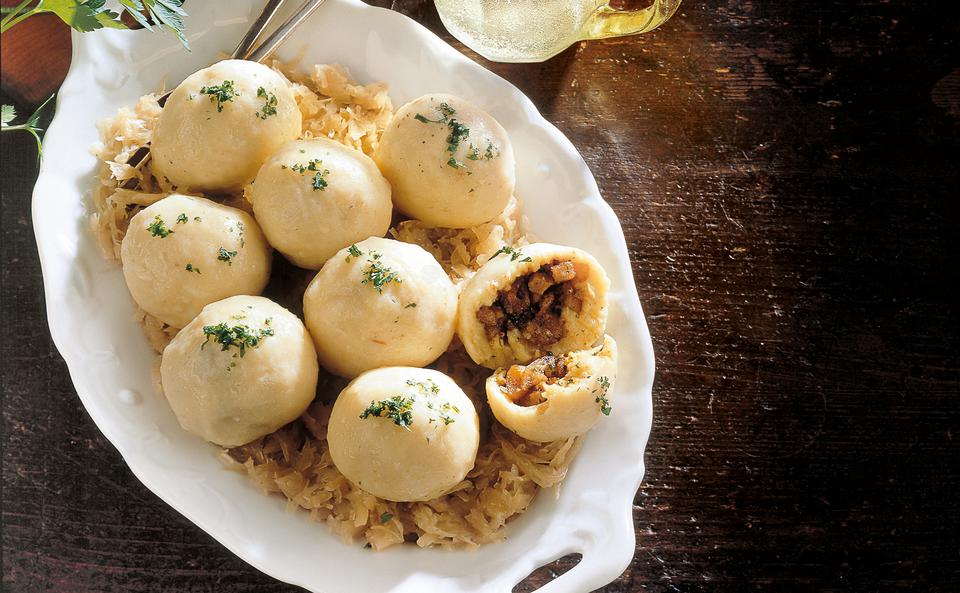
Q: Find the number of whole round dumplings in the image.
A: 7